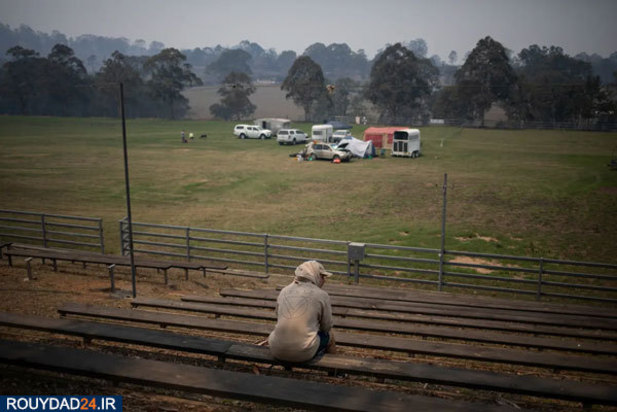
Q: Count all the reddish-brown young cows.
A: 0